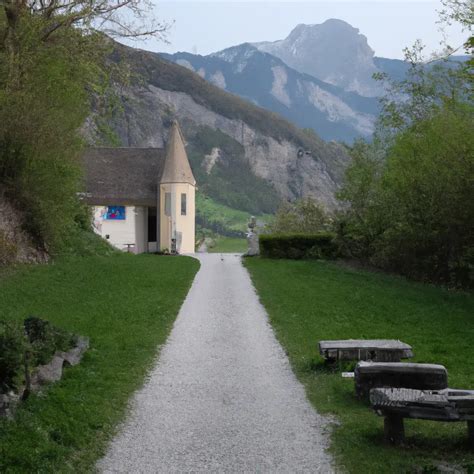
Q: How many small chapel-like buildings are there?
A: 1